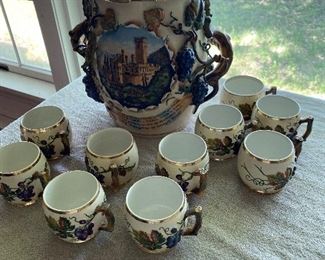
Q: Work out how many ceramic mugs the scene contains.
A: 10